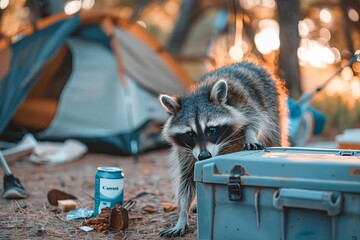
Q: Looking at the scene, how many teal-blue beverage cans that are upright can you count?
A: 1